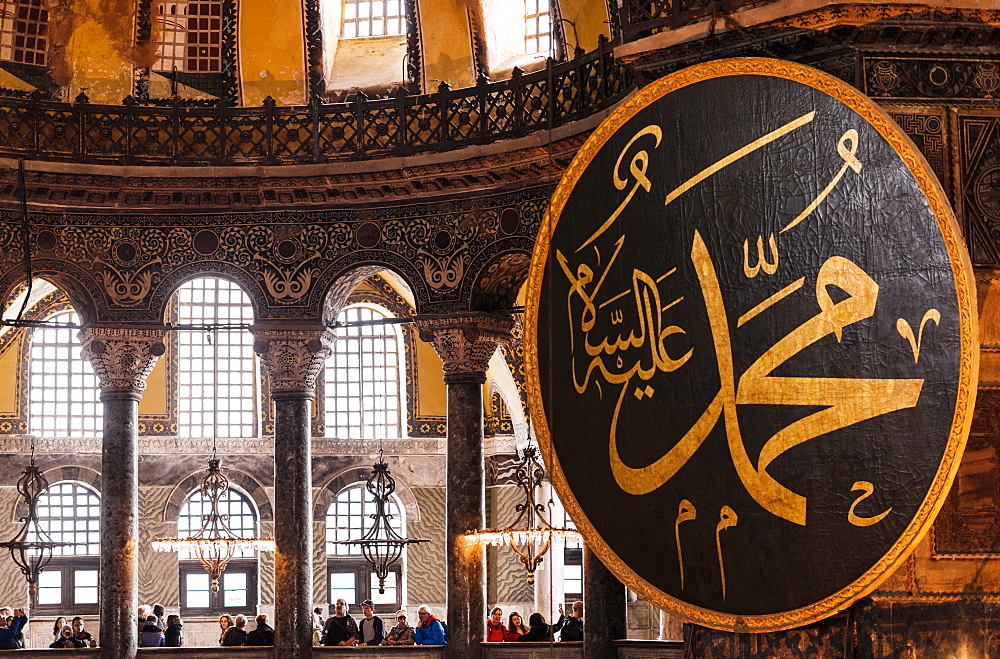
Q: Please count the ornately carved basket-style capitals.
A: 3